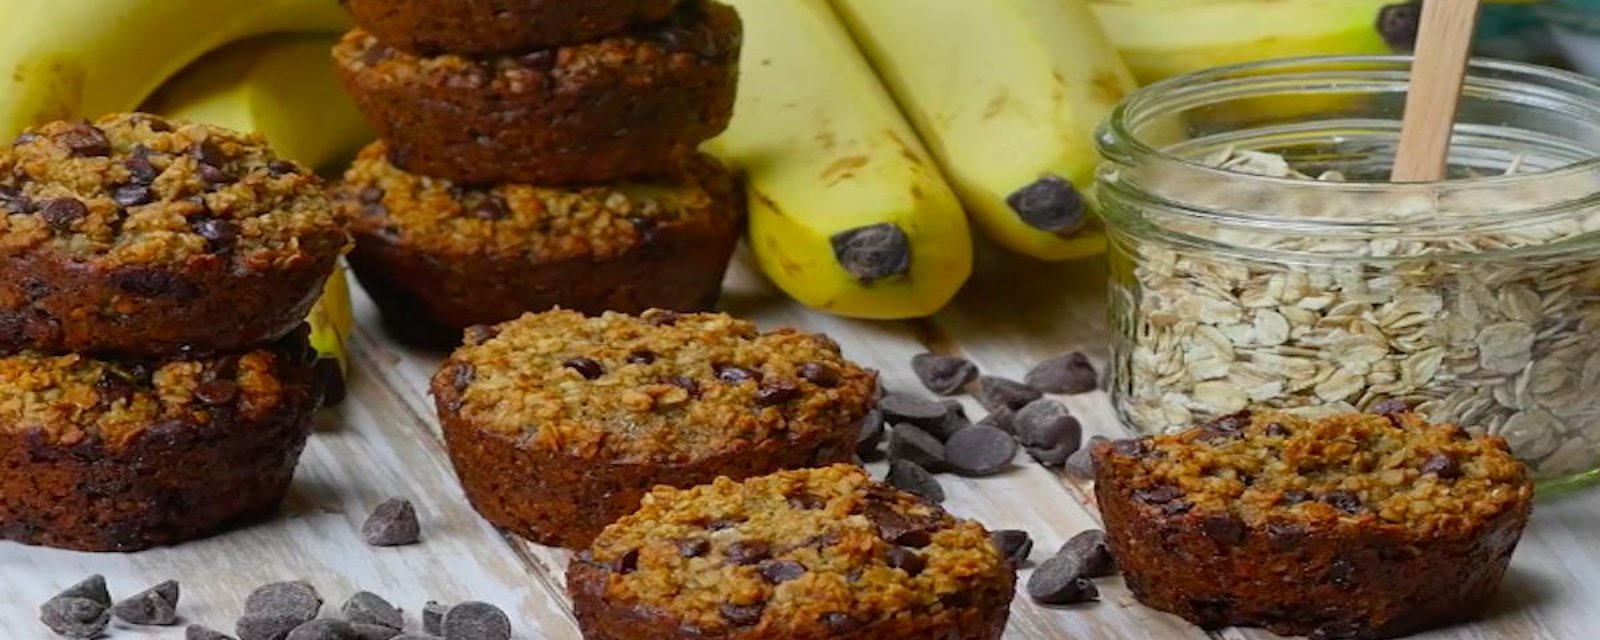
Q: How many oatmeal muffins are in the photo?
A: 8